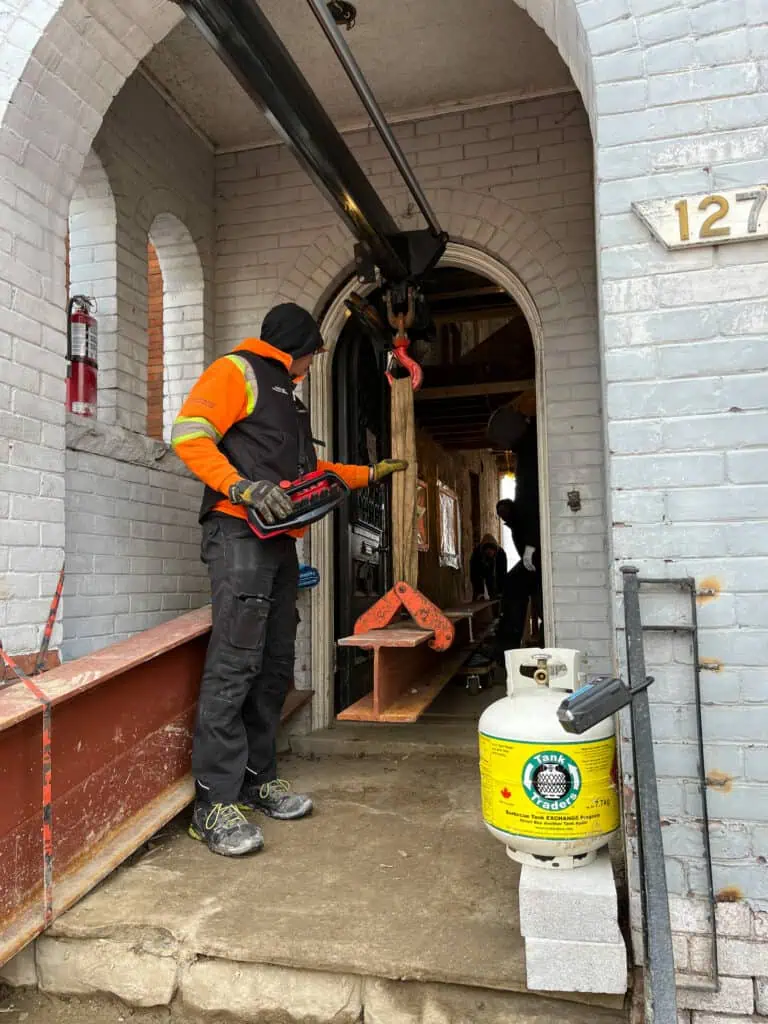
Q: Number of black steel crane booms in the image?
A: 1